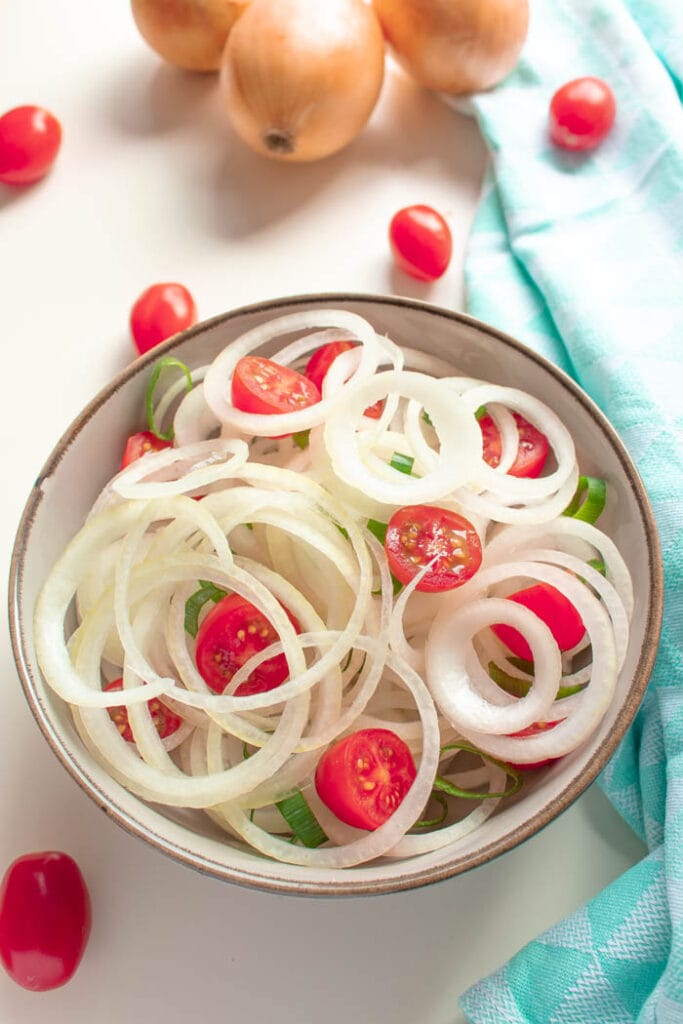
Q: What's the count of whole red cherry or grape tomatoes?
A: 5